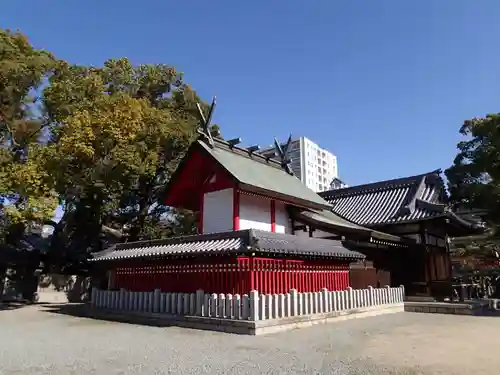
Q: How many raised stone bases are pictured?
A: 2